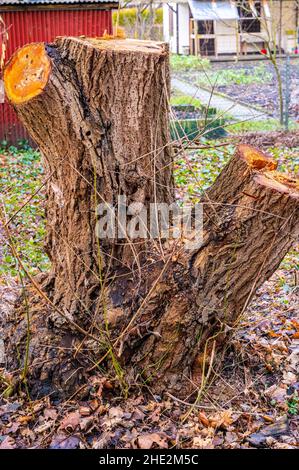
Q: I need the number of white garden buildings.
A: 1